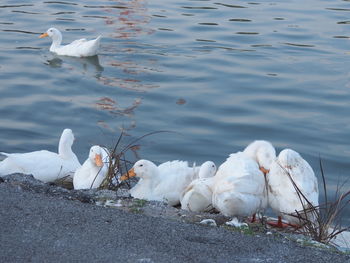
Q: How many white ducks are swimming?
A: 1